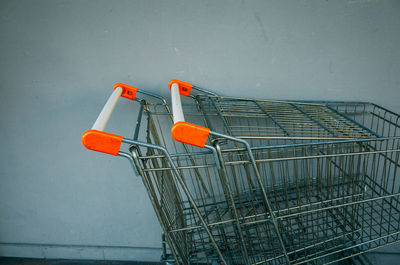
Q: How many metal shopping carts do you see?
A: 2